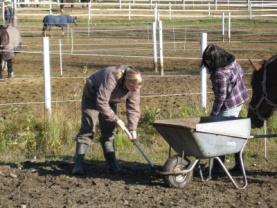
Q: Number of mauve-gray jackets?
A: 1